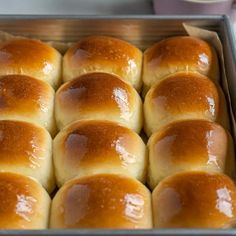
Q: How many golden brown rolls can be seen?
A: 12